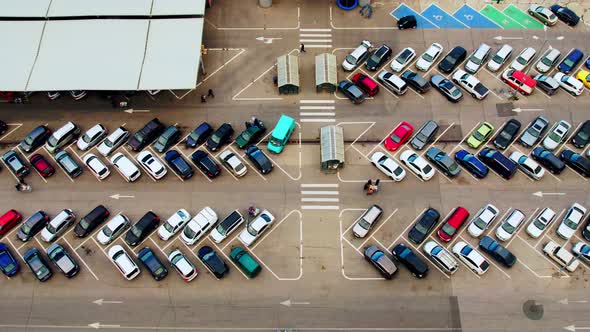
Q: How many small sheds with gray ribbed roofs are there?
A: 3